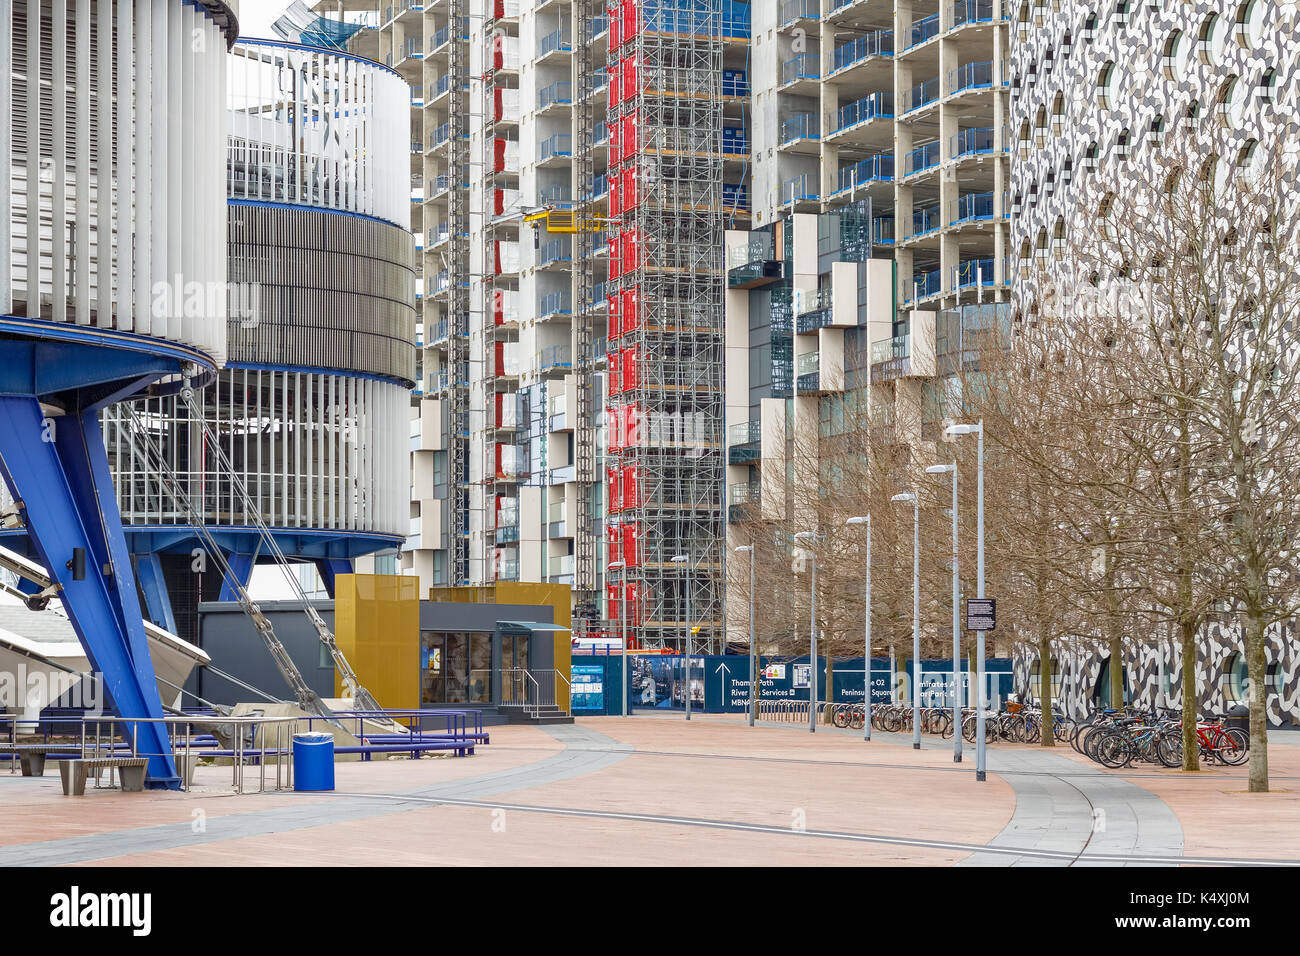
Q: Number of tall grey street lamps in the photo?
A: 8